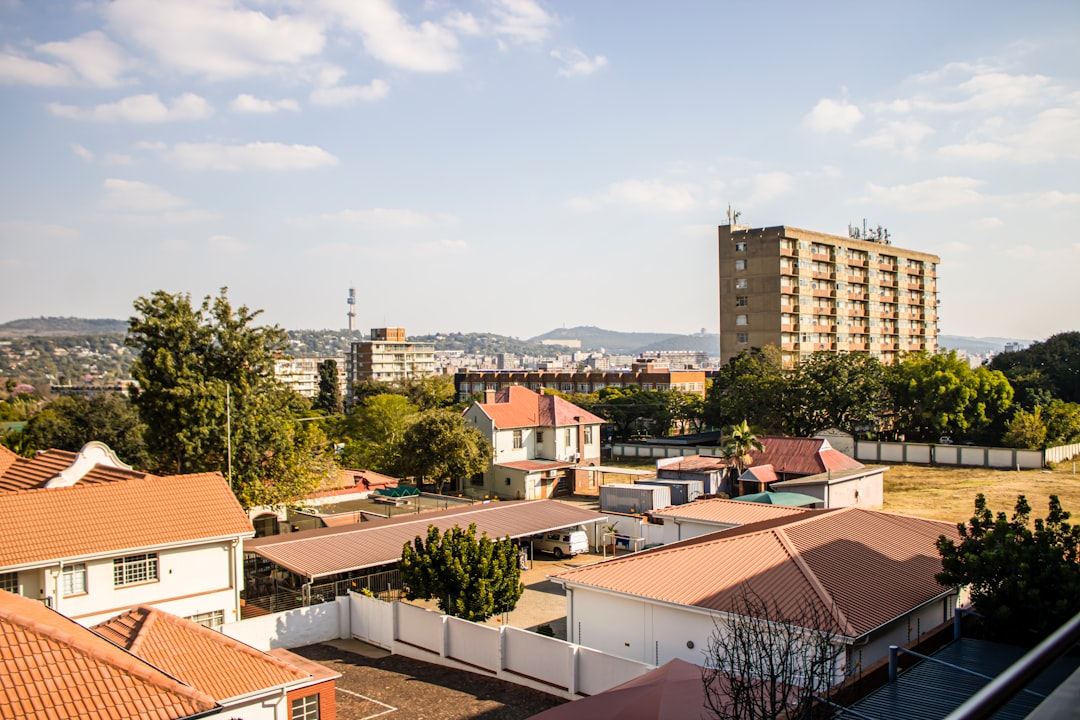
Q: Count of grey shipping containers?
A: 2